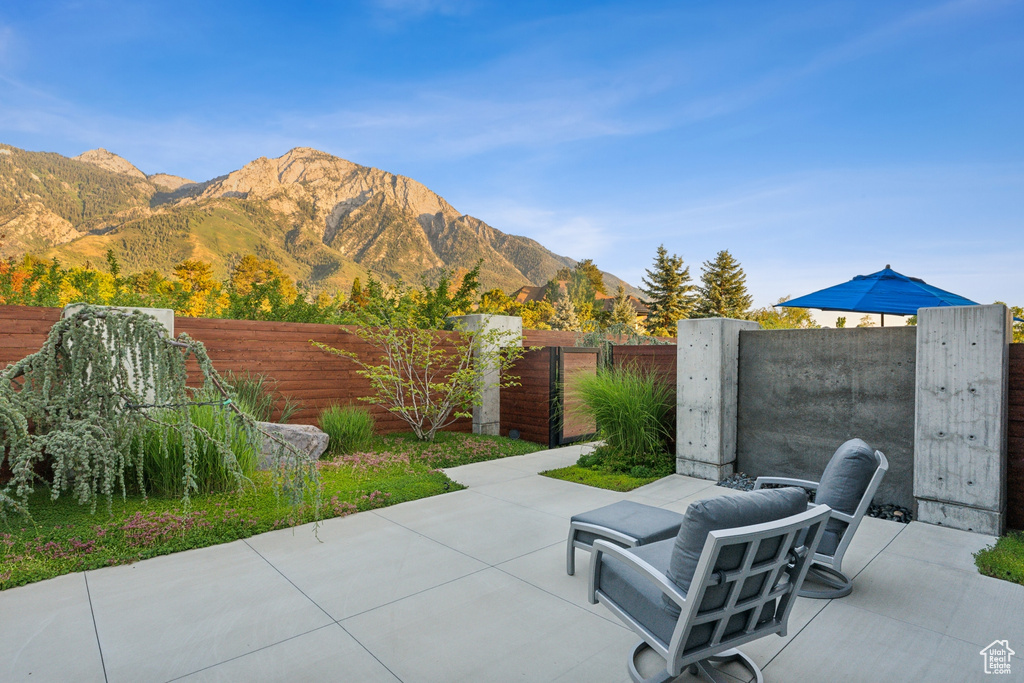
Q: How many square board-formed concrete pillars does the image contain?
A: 4